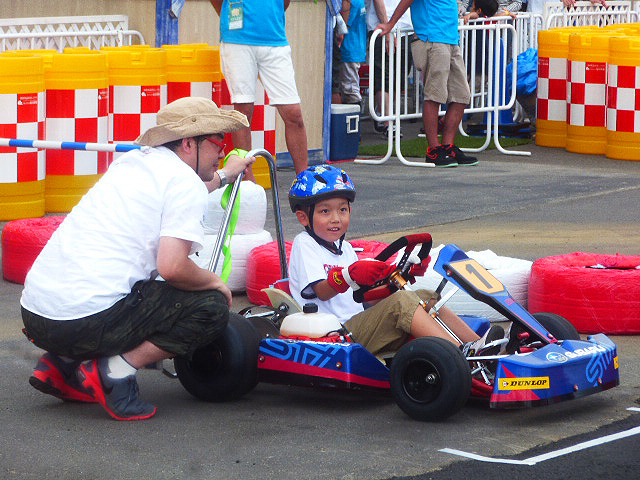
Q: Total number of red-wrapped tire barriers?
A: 3